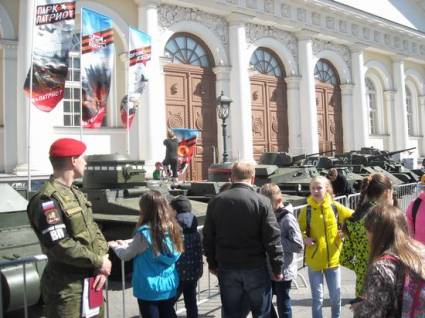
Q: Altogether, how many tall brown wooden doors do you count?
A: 3